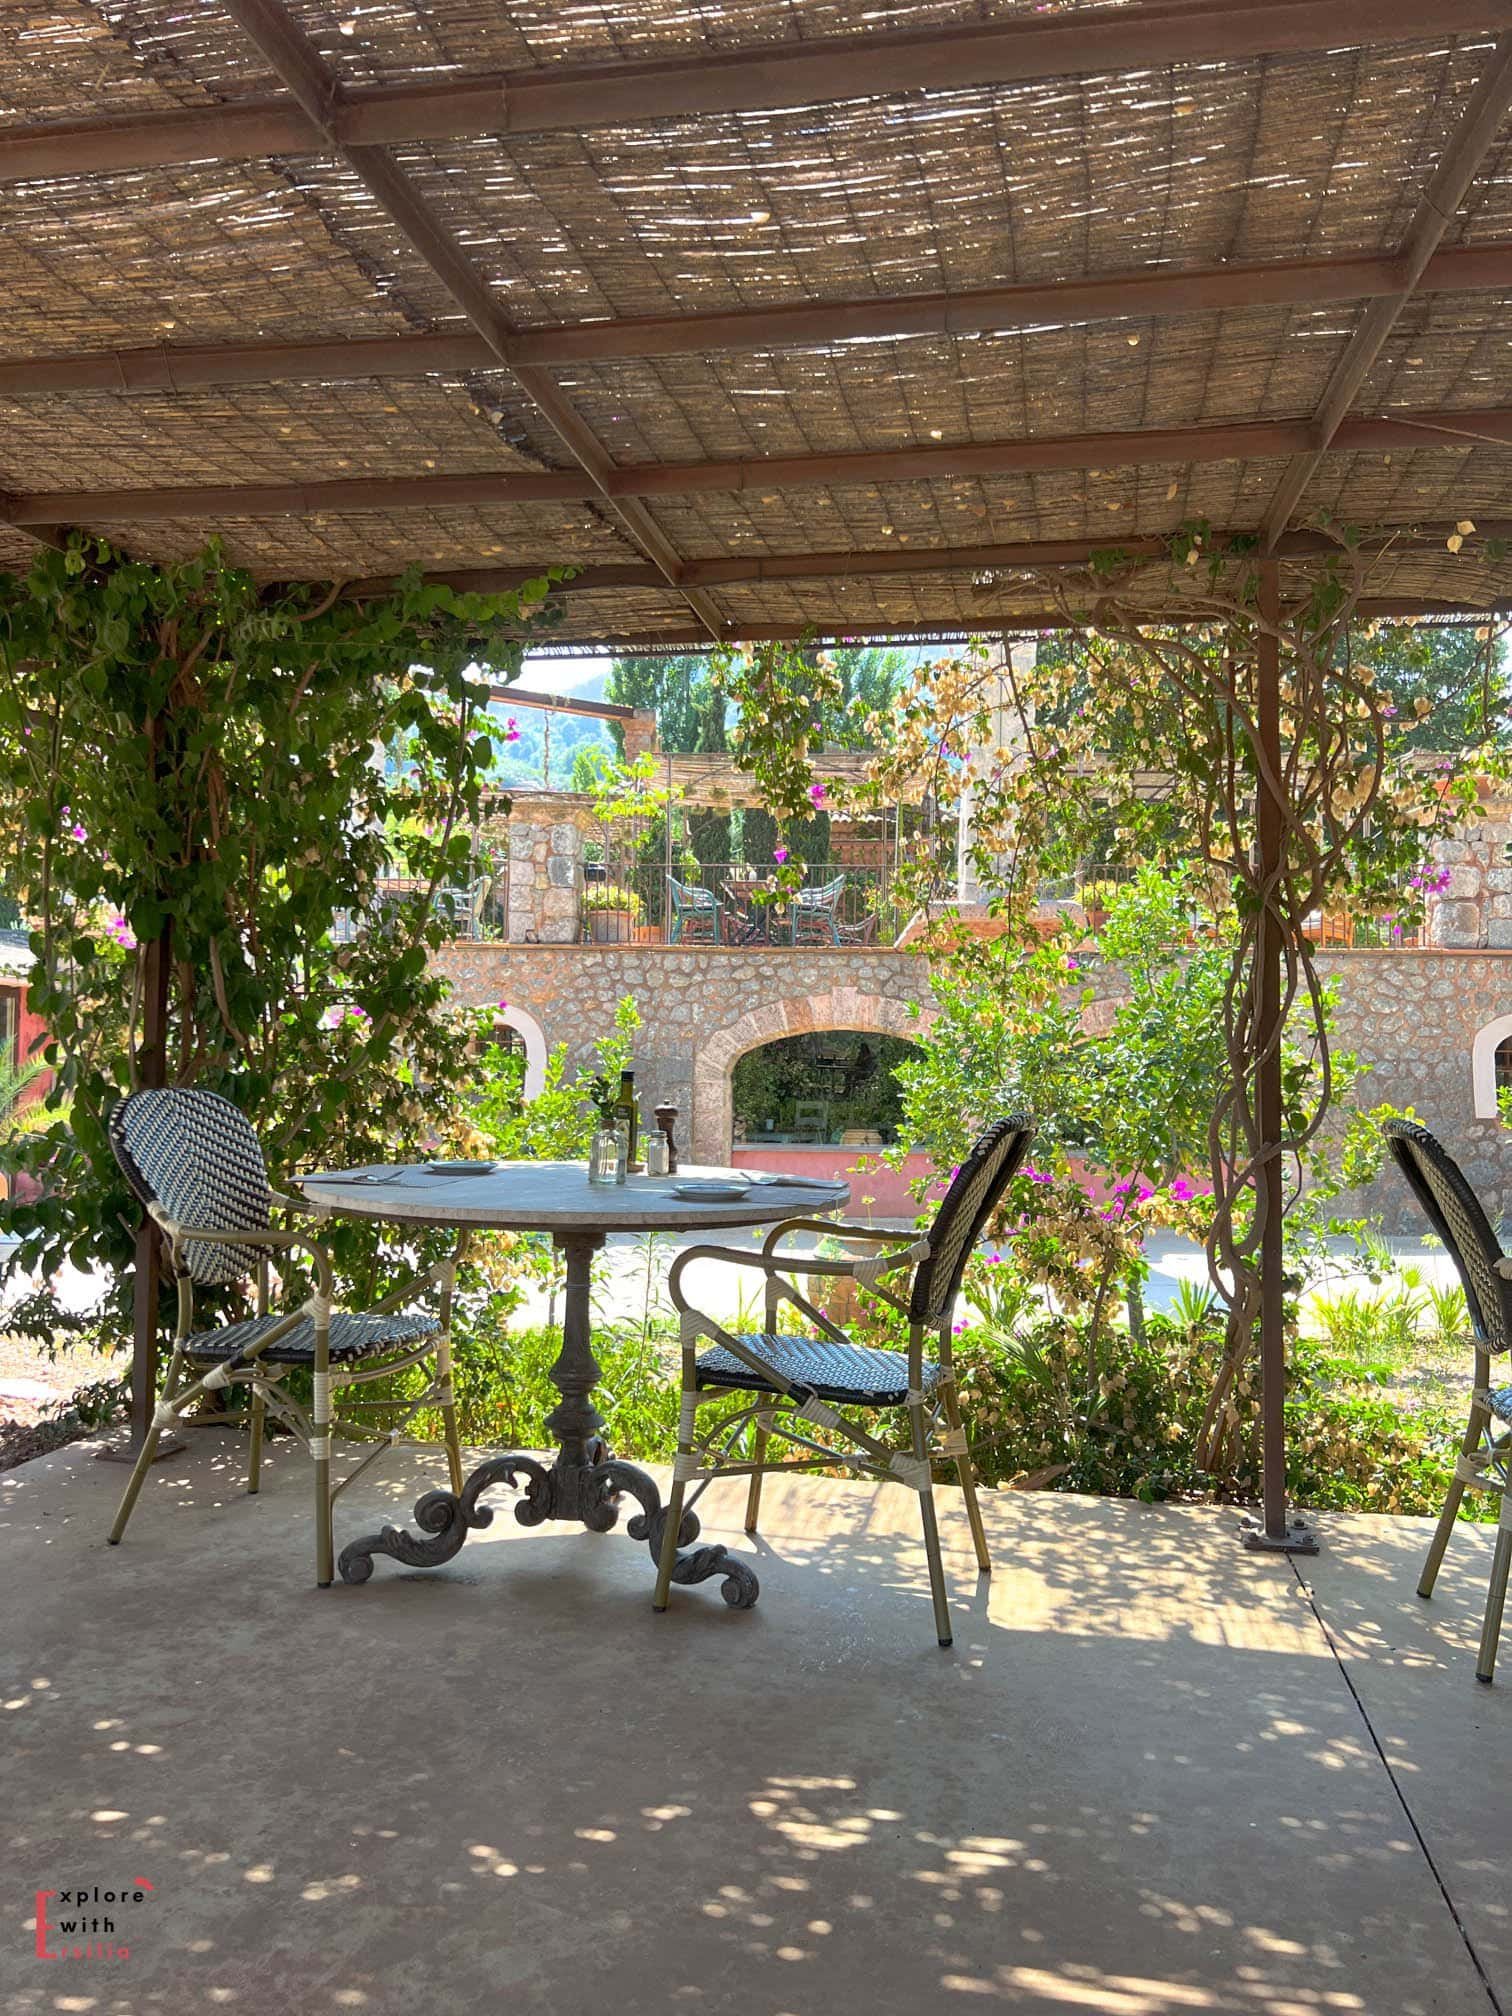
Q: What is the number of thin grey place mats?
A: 2